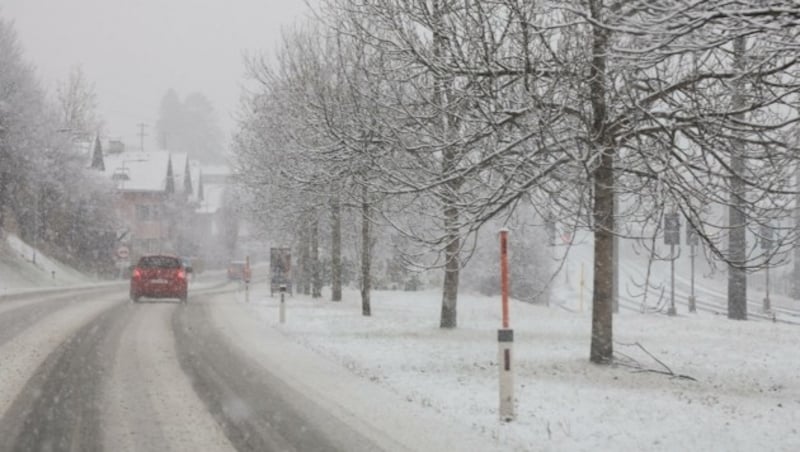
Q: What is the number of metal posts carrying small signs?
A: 3